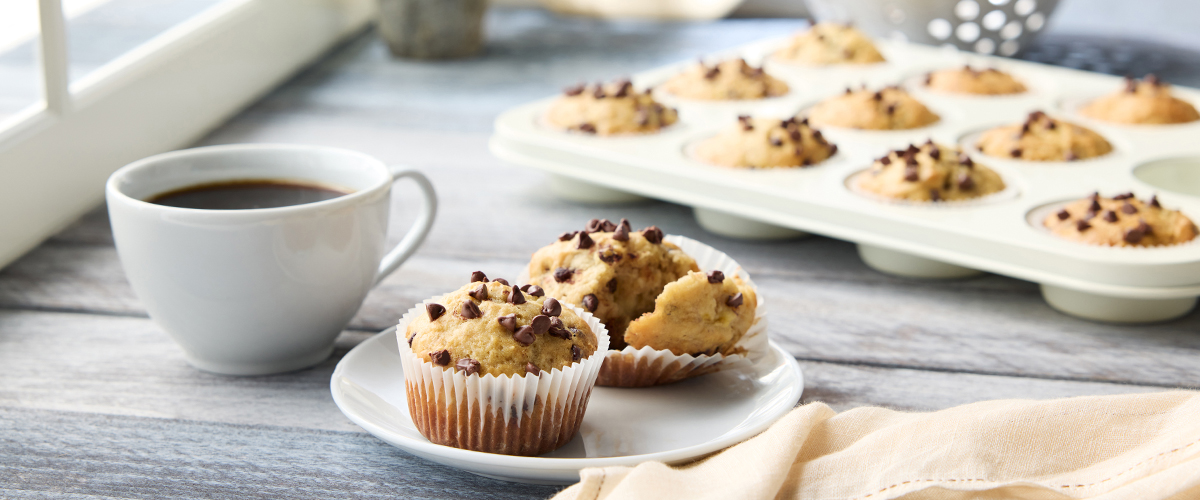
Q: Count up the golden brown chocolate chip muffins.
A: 12